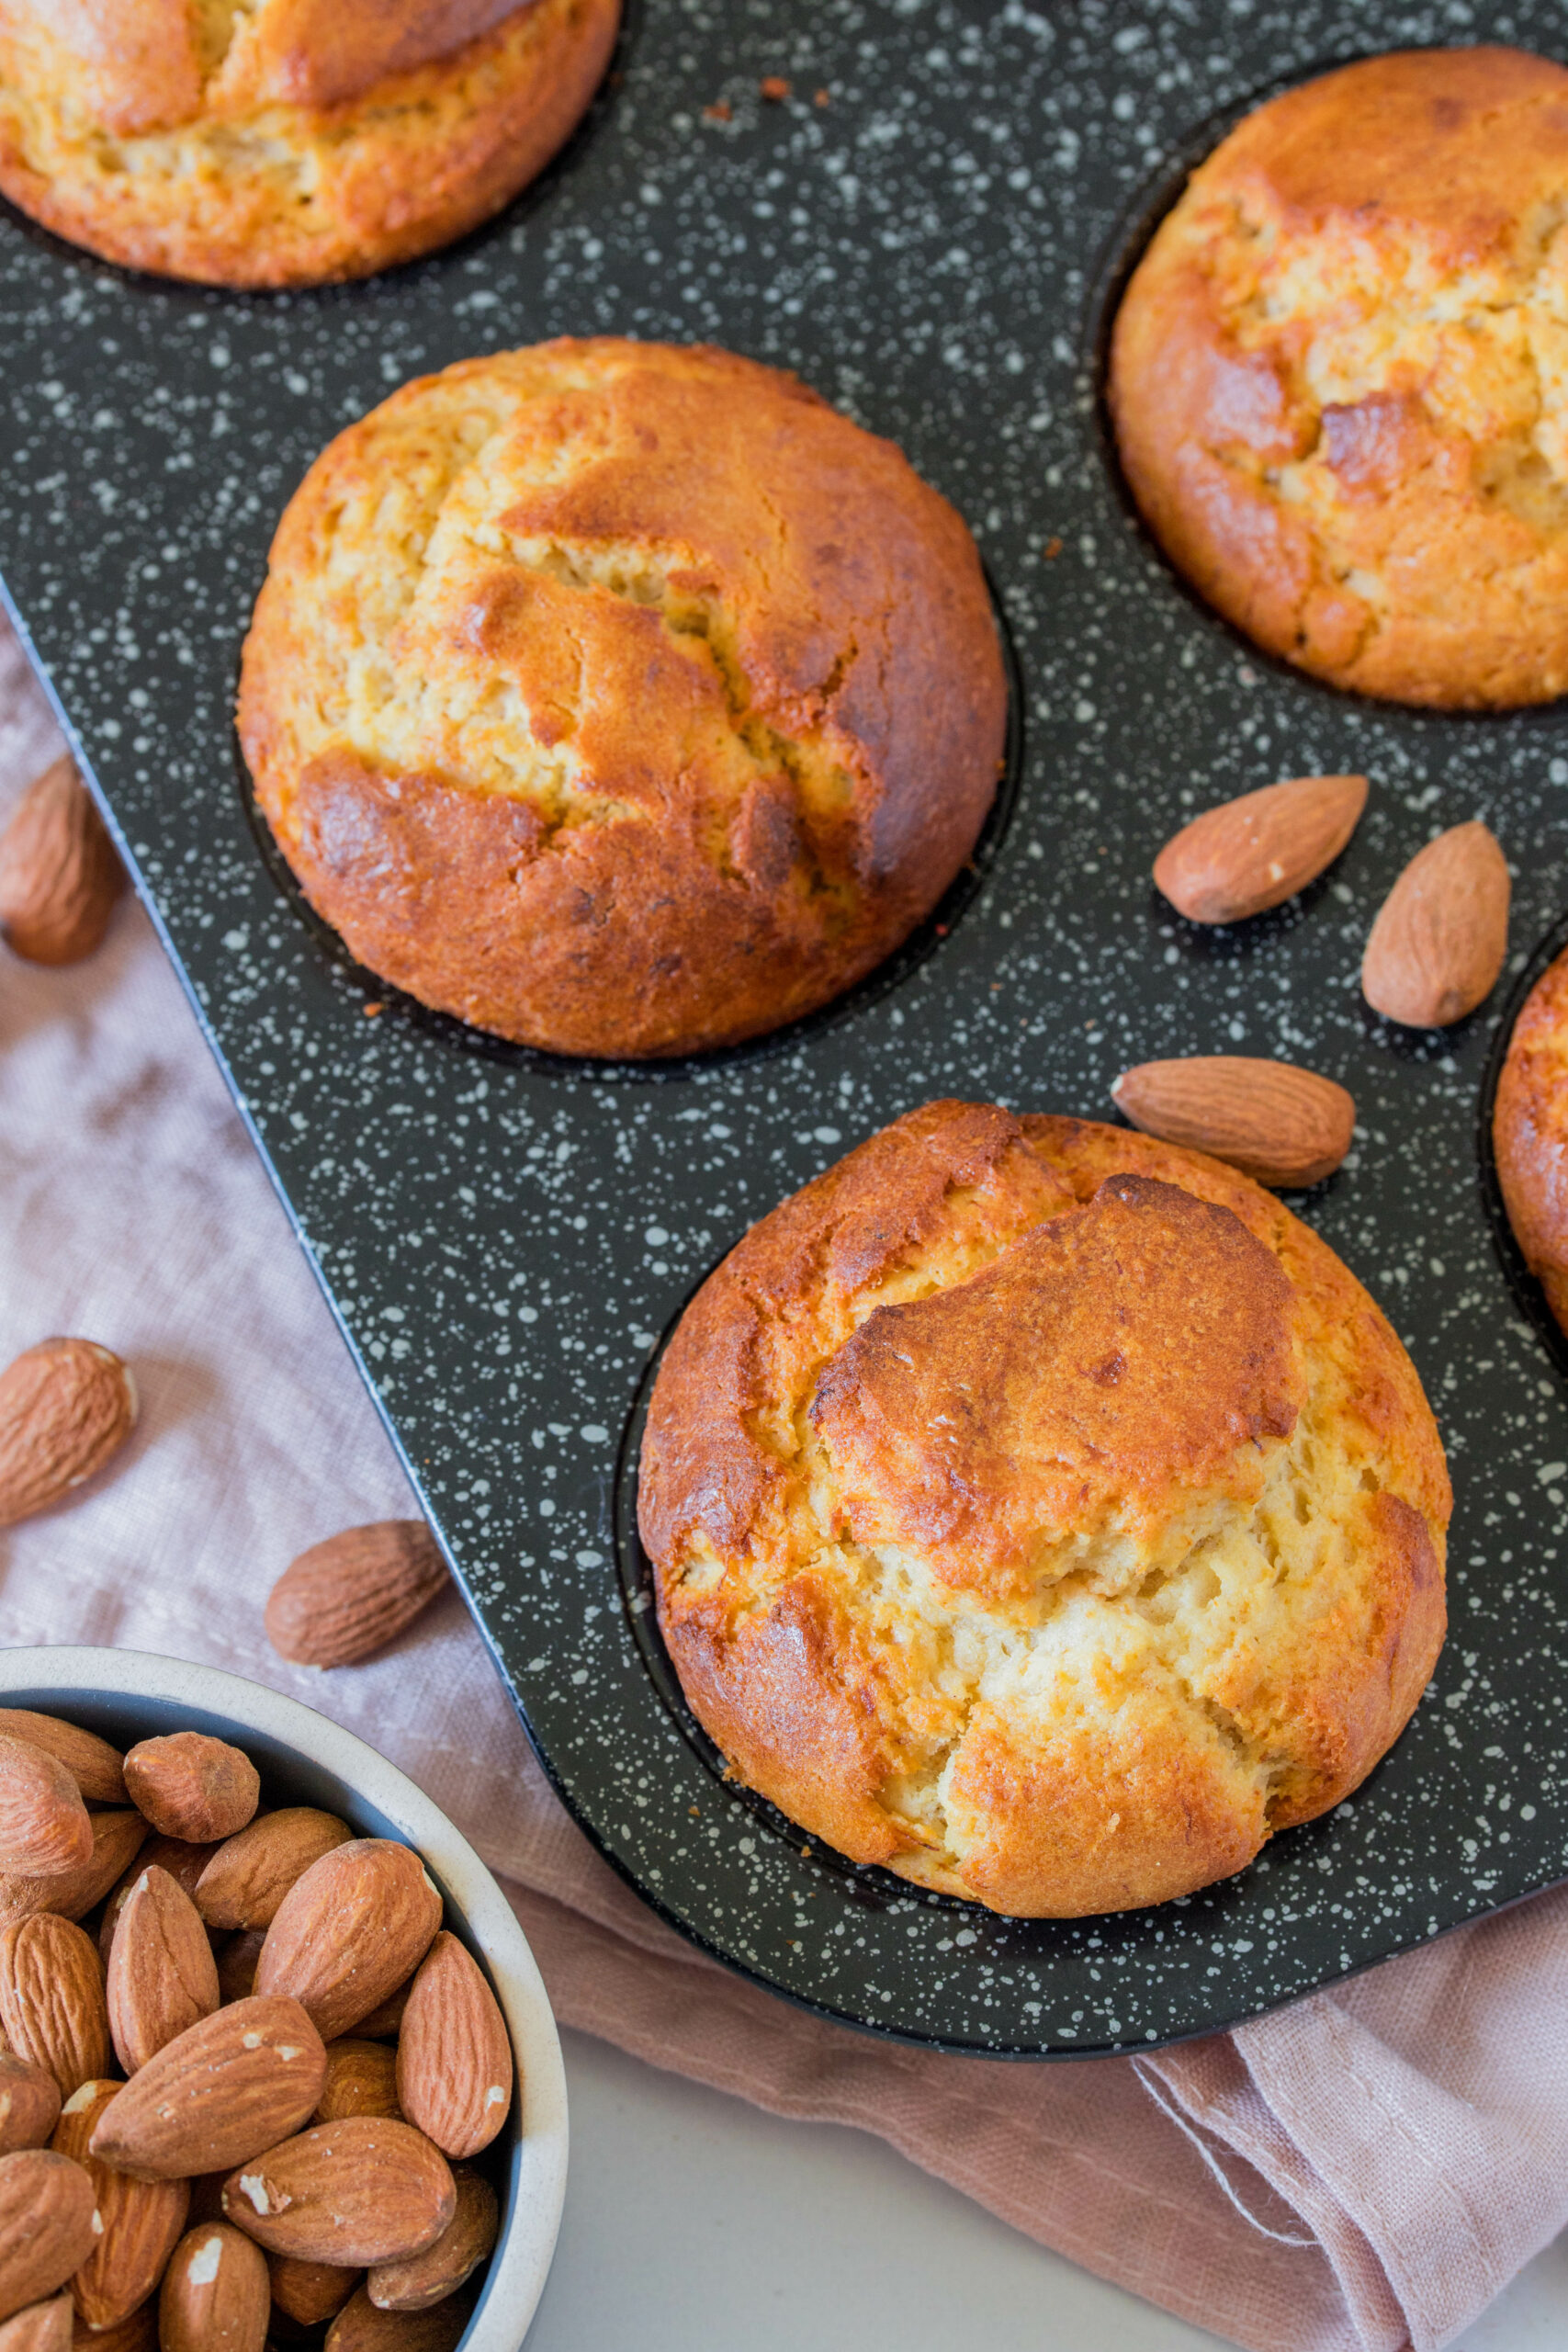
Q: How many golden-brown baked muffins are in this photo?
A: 5